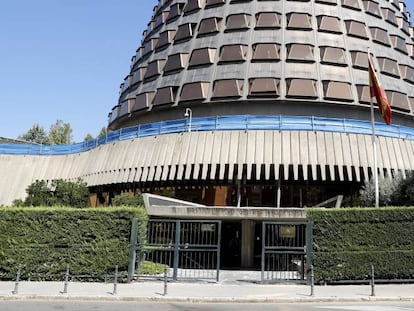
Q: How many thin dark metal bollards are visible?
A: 6